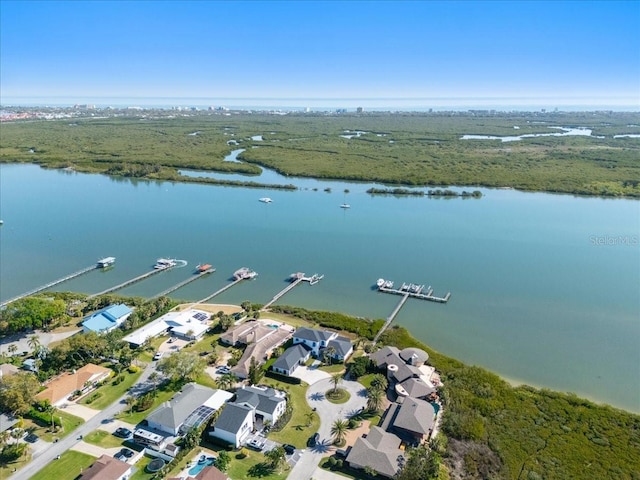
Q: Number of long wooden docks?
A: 6